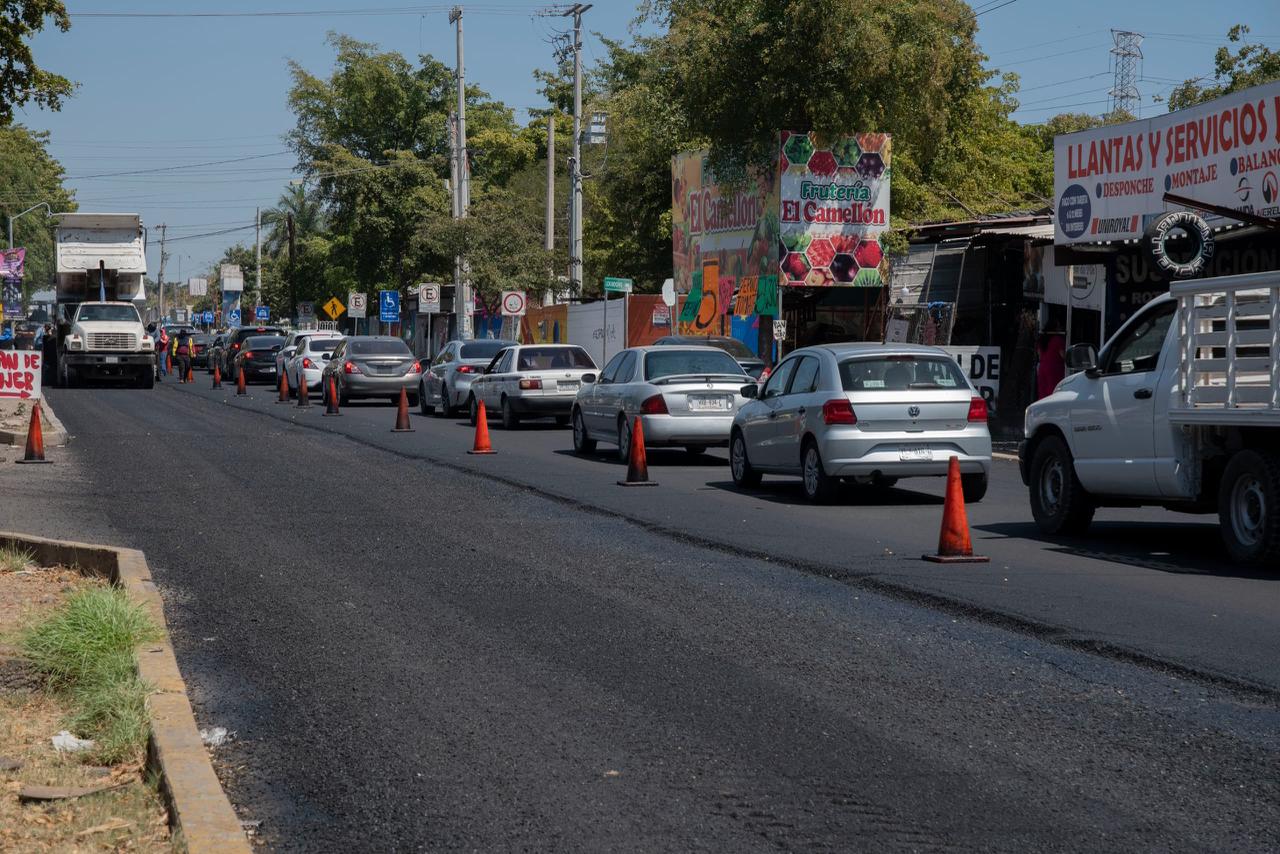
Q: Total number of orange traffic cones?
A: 12